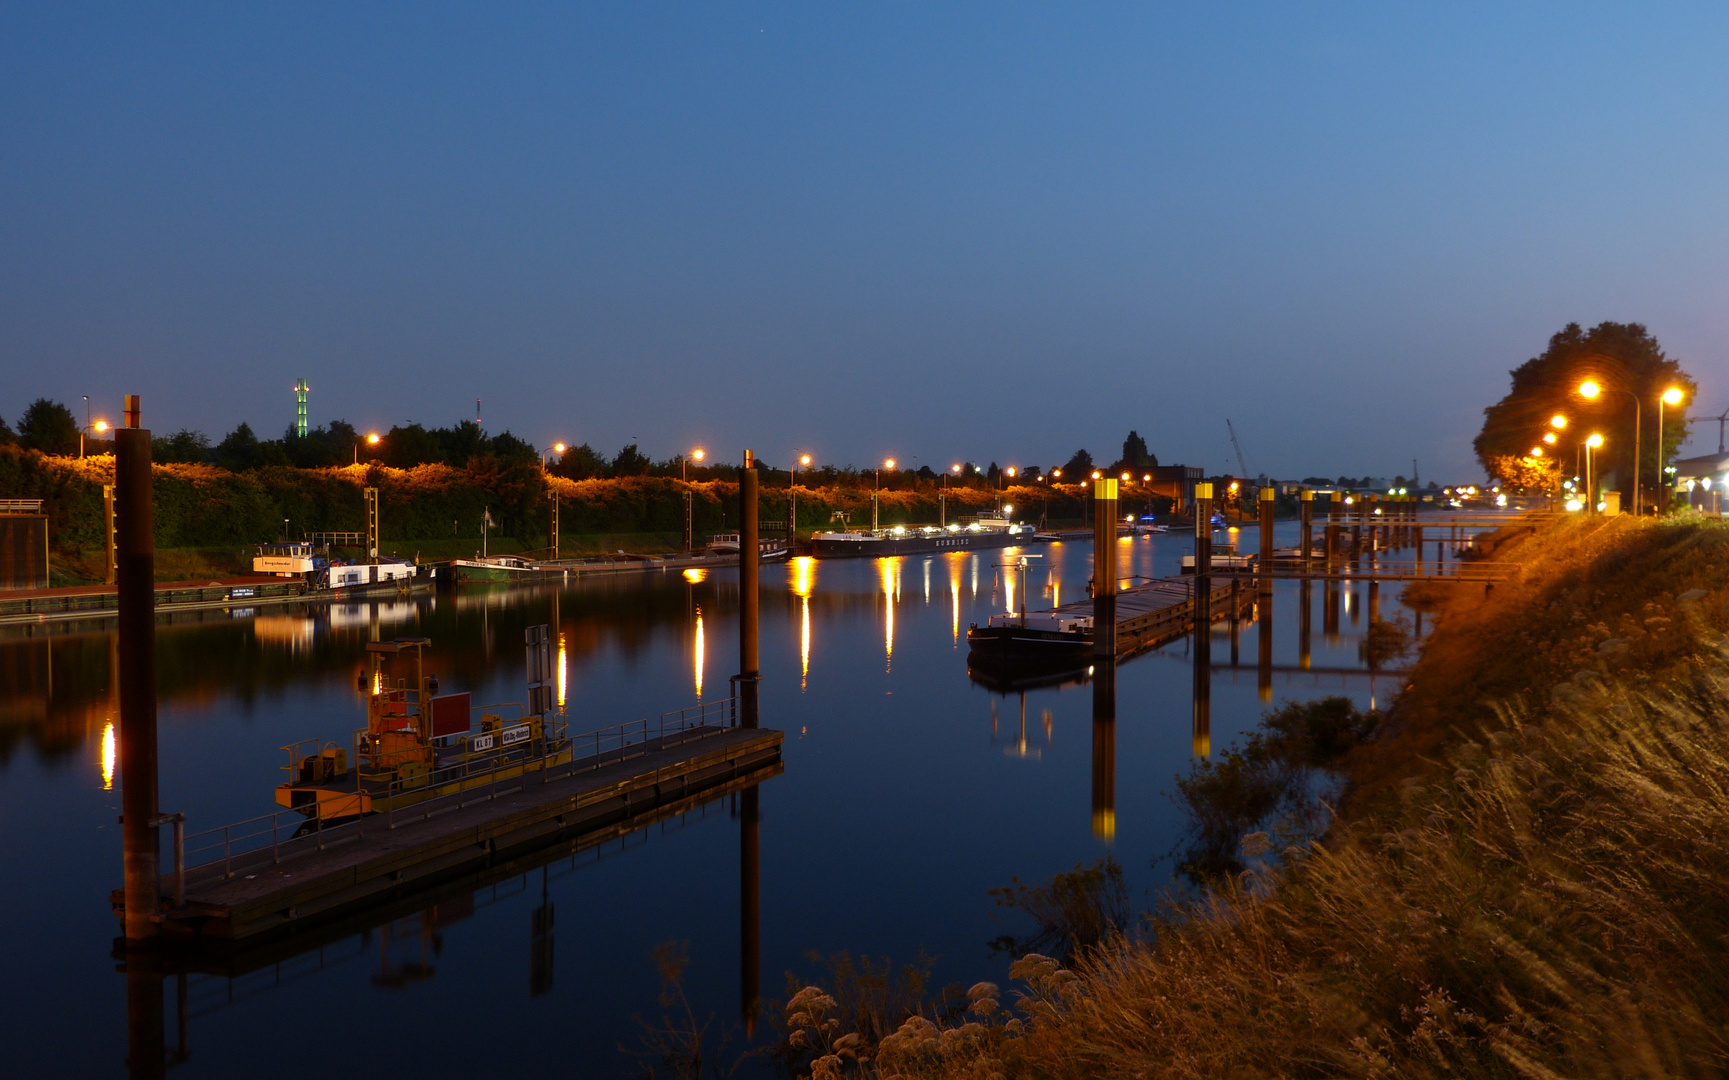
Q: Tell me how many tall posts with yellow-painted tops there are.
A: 11